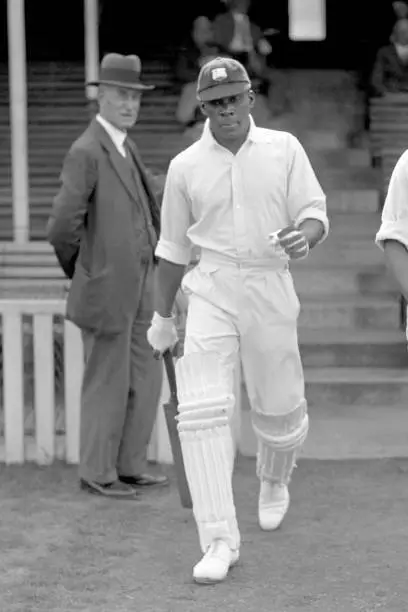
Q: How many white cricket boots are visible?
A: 2